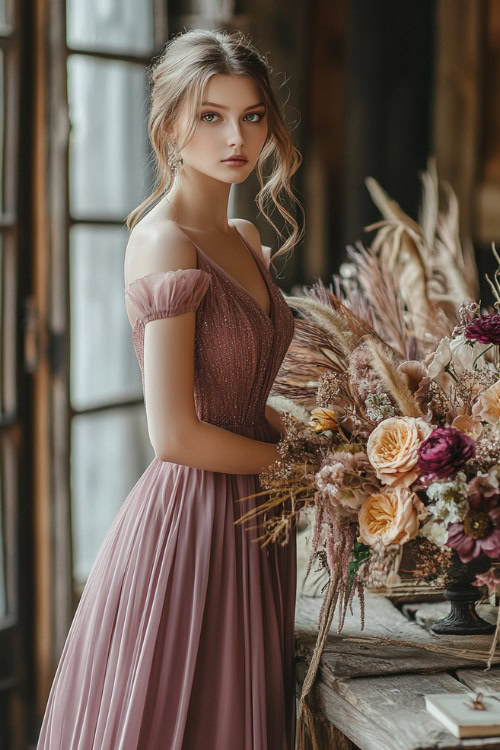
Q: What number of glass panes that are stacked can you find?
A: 4